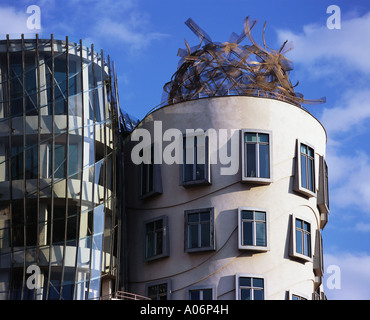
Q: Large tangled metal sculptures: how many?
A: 1